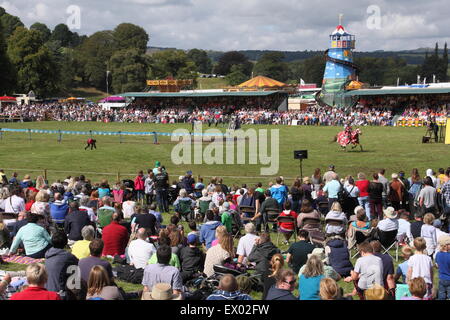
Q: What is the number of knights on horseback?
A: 1